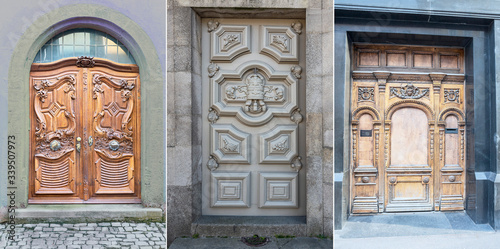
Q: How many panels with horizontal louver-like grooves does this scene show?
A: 2